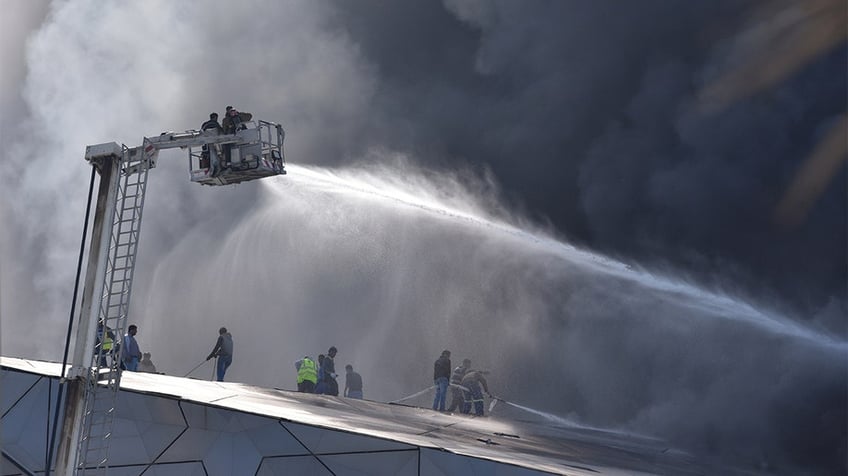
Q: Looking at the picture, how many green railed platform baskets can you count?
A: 0